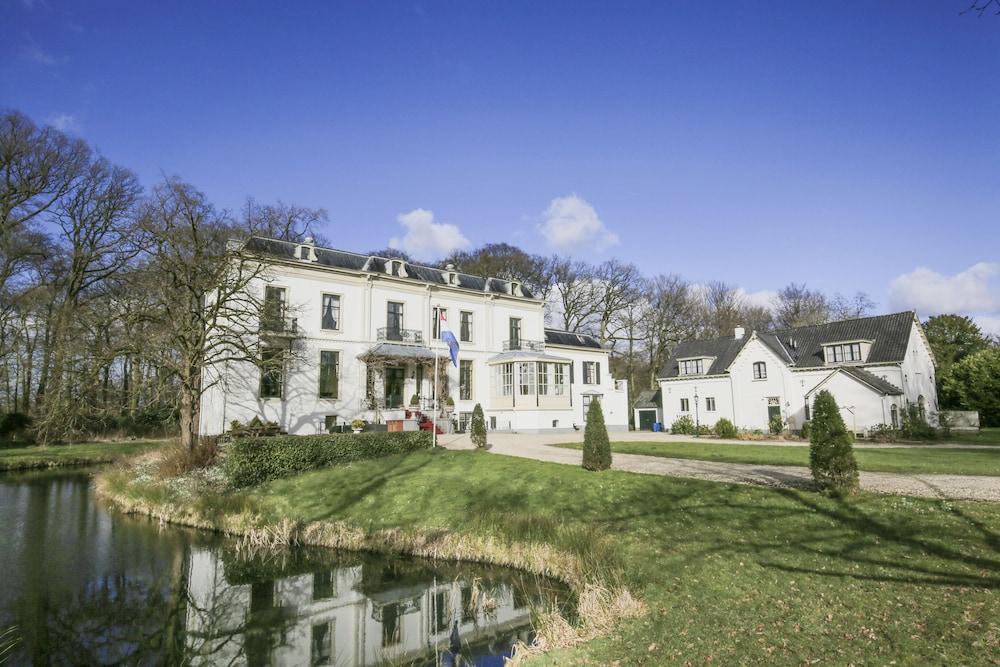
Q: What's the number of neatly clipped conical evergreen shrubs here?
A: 3